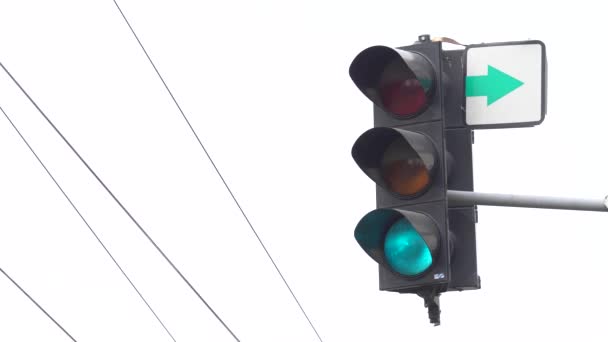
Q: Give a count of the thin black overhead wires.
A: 4